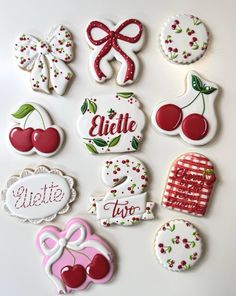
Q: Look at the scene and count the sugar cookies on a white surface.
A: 11